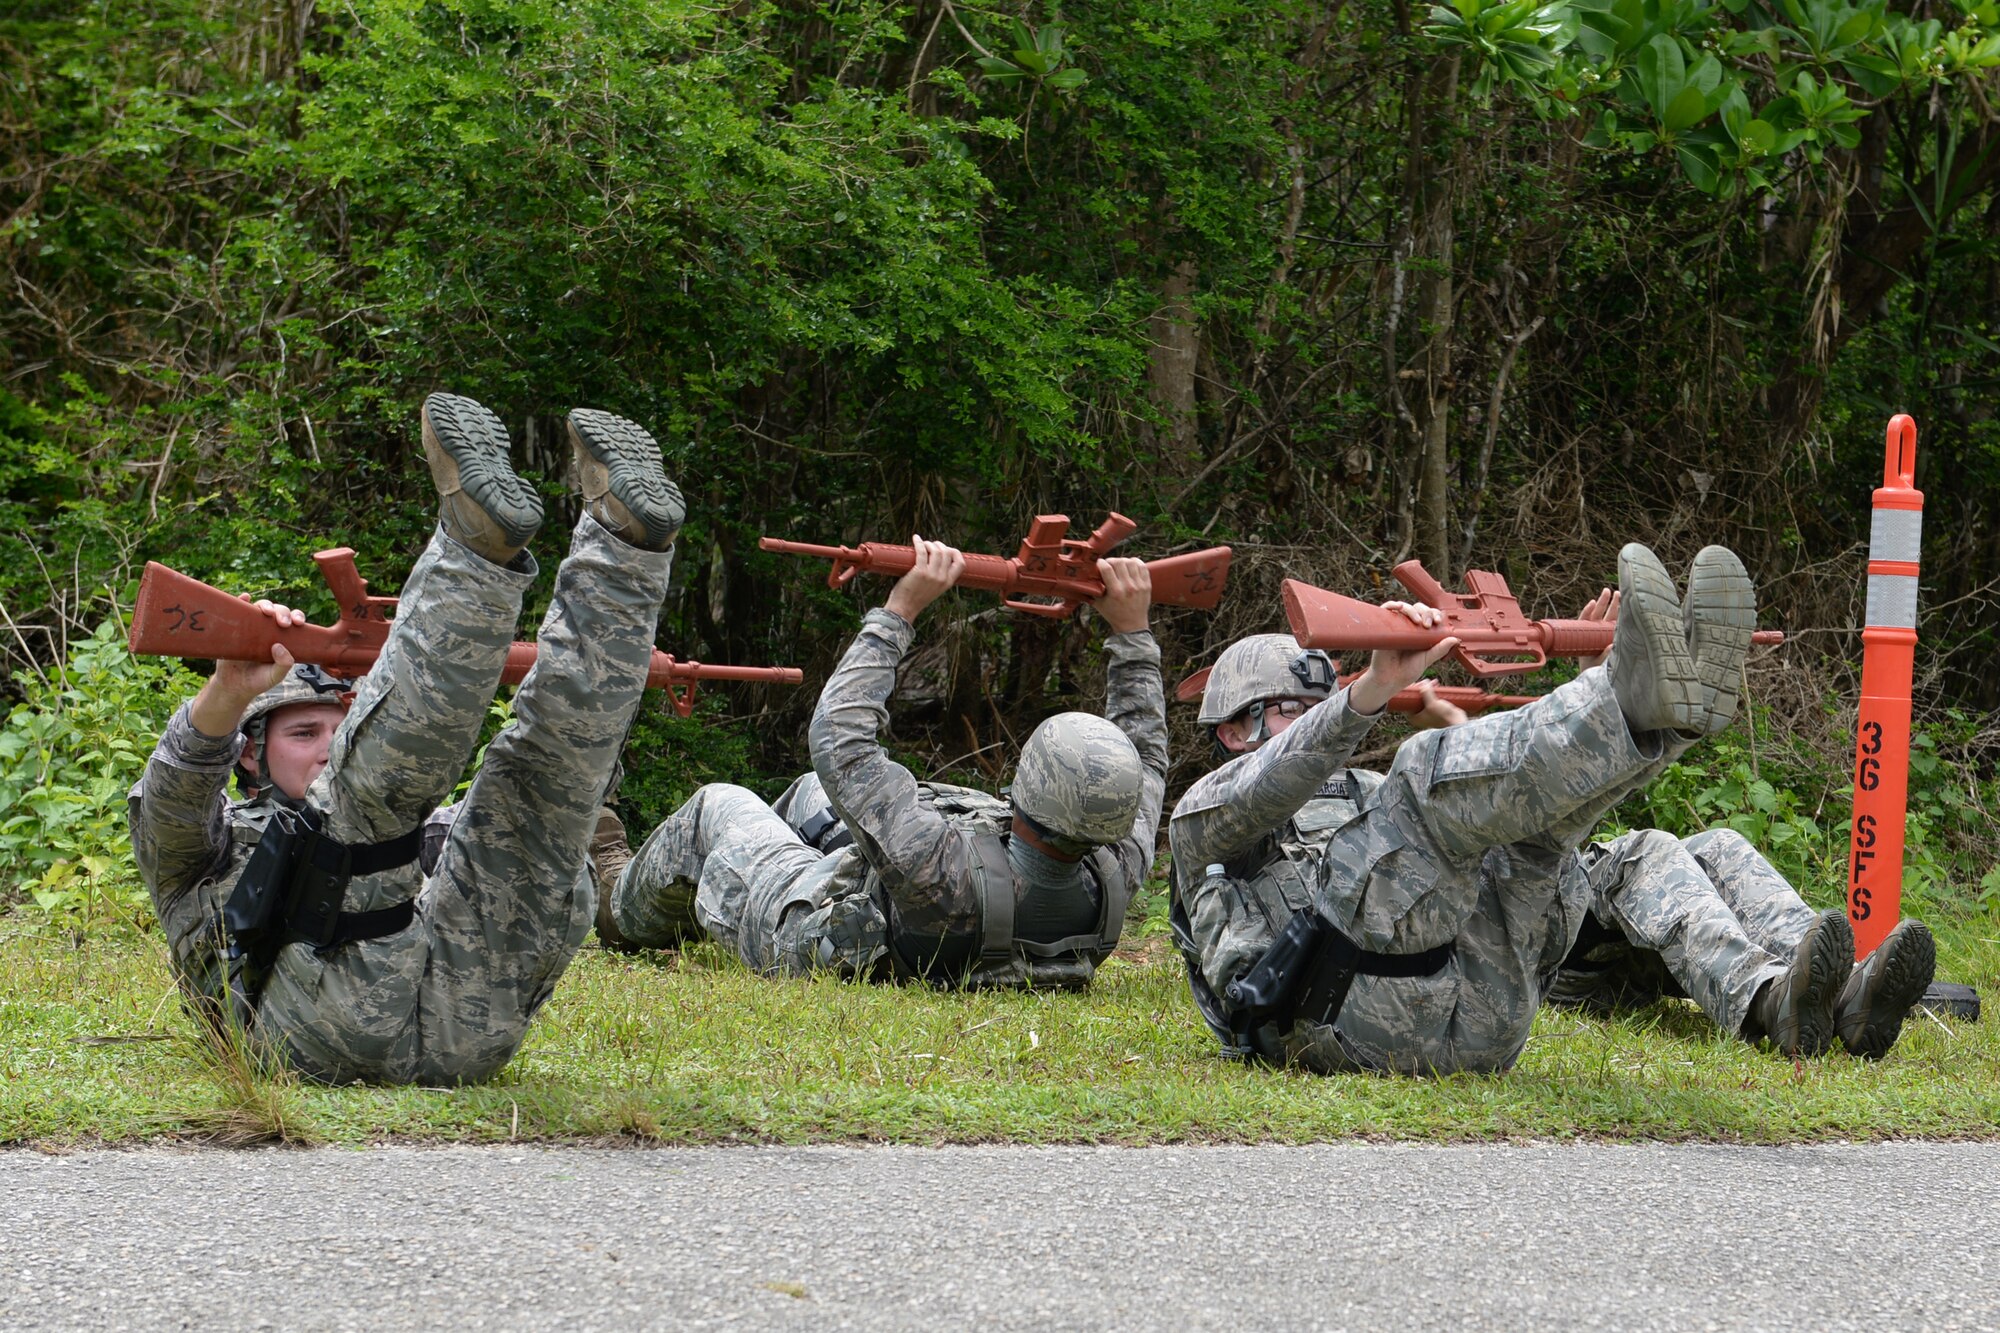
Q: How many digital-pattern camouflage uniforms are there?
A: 4